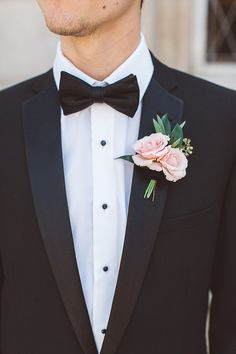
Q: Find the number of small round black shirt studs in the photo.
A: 4